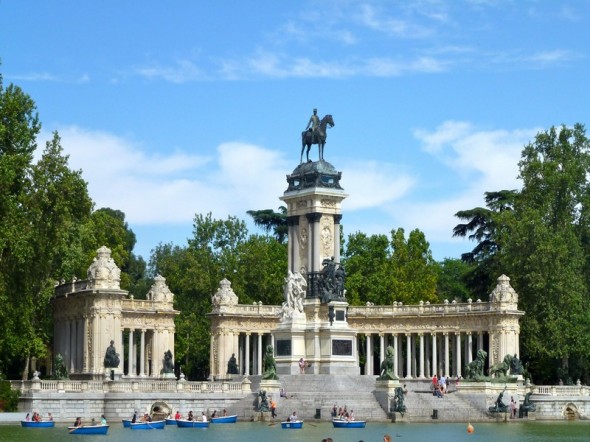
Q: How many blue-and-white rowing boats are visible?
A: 9